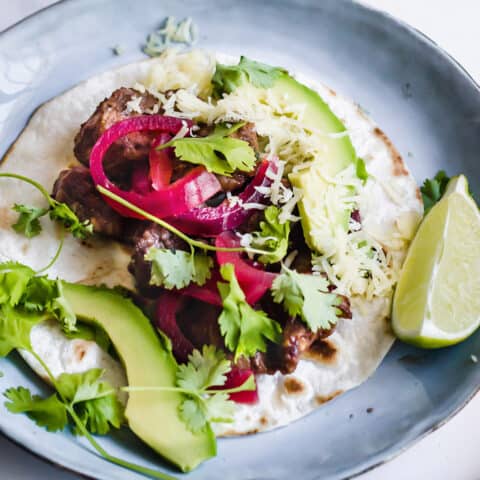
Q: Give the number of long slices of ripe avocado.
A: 2